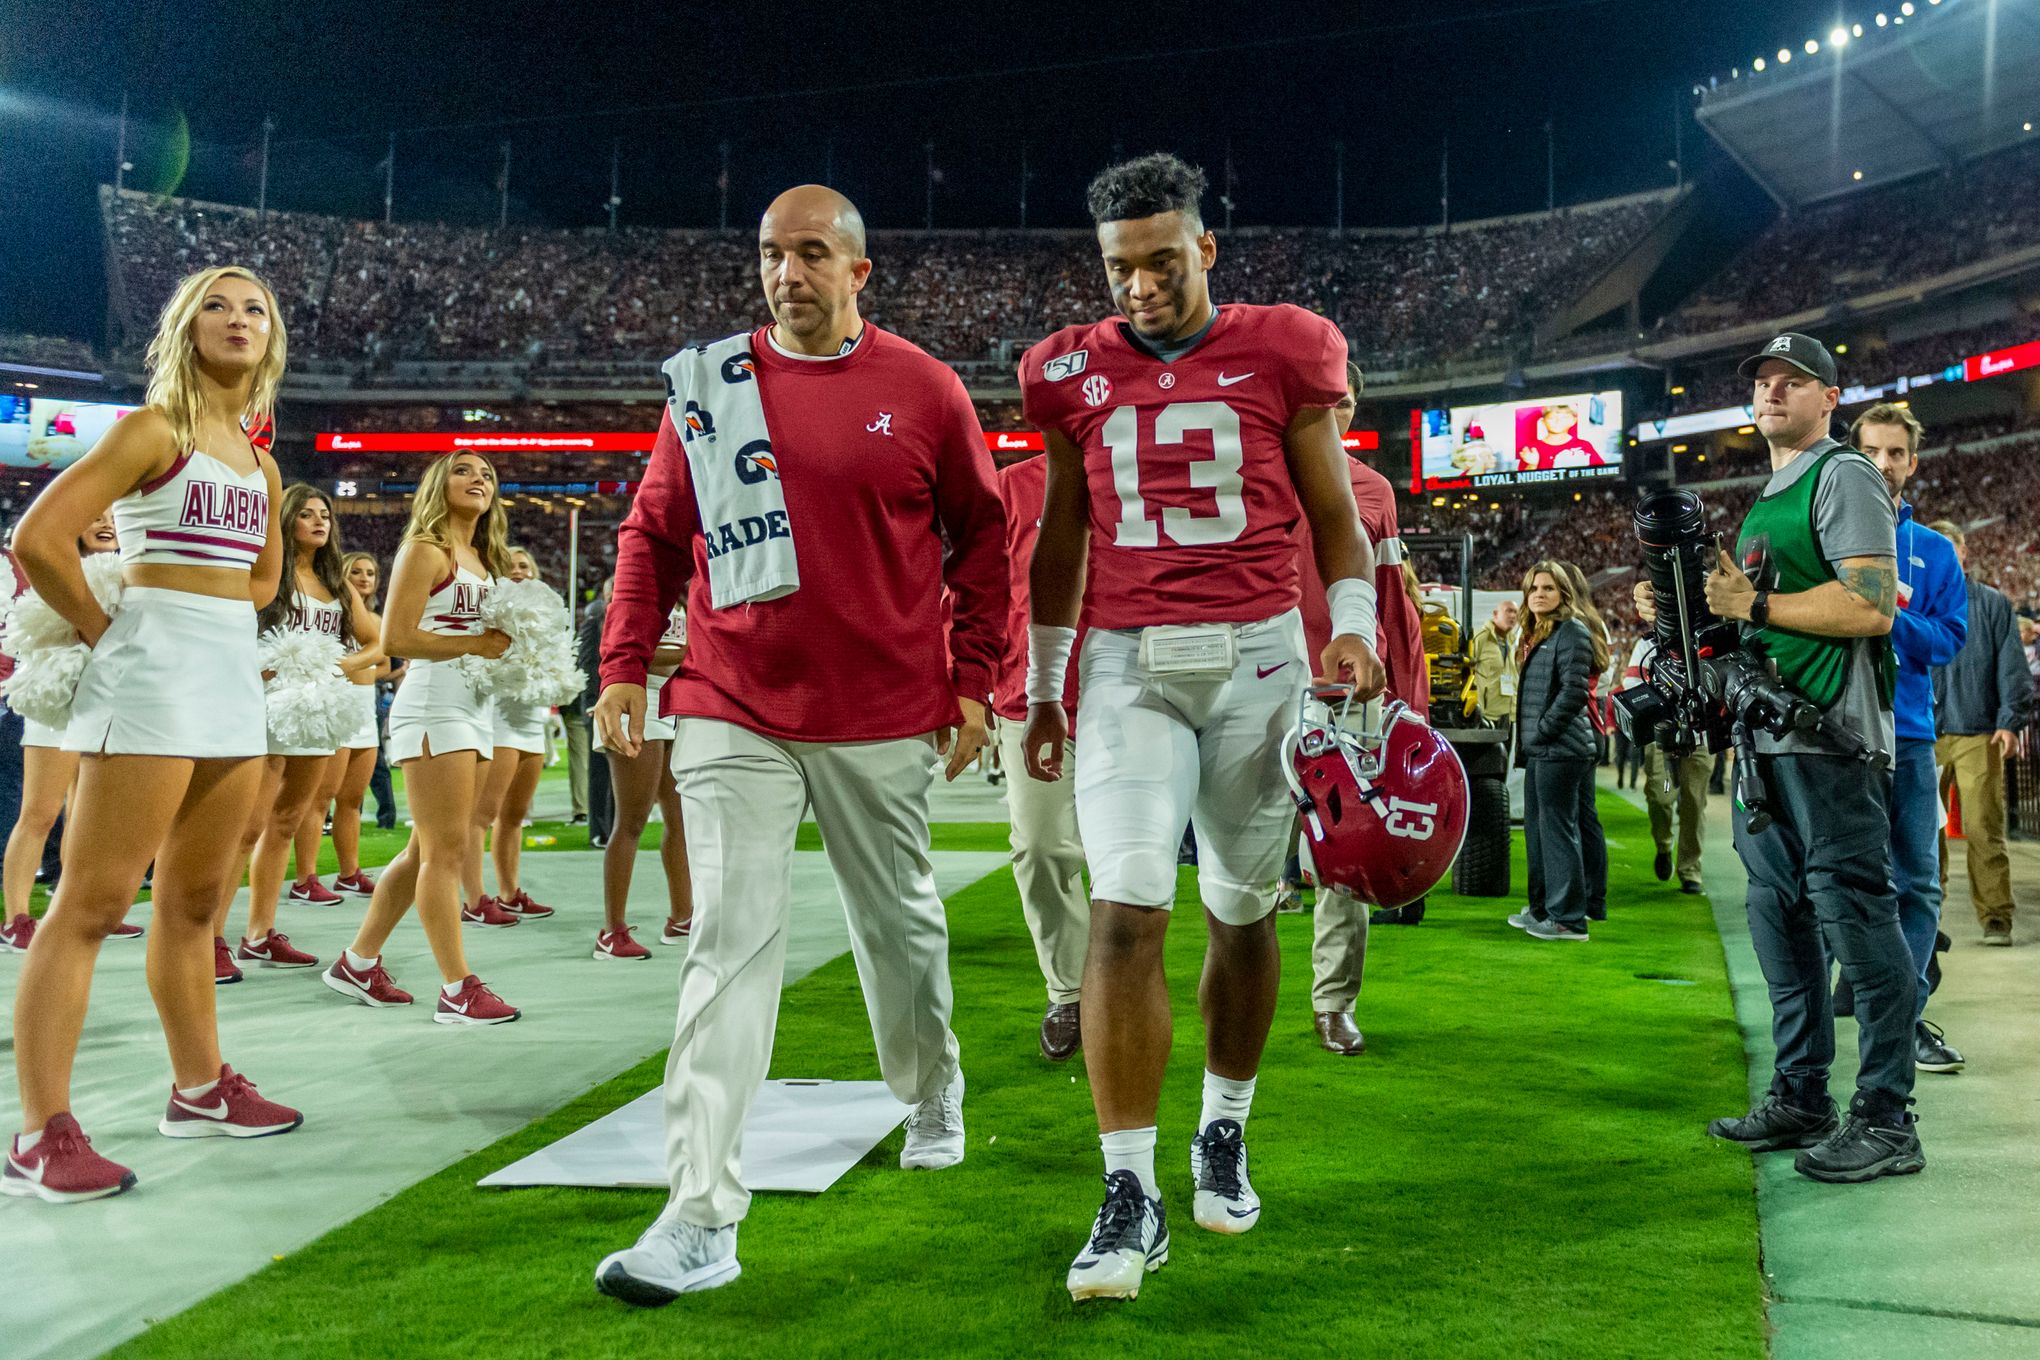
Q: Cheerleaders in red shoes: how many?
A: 7